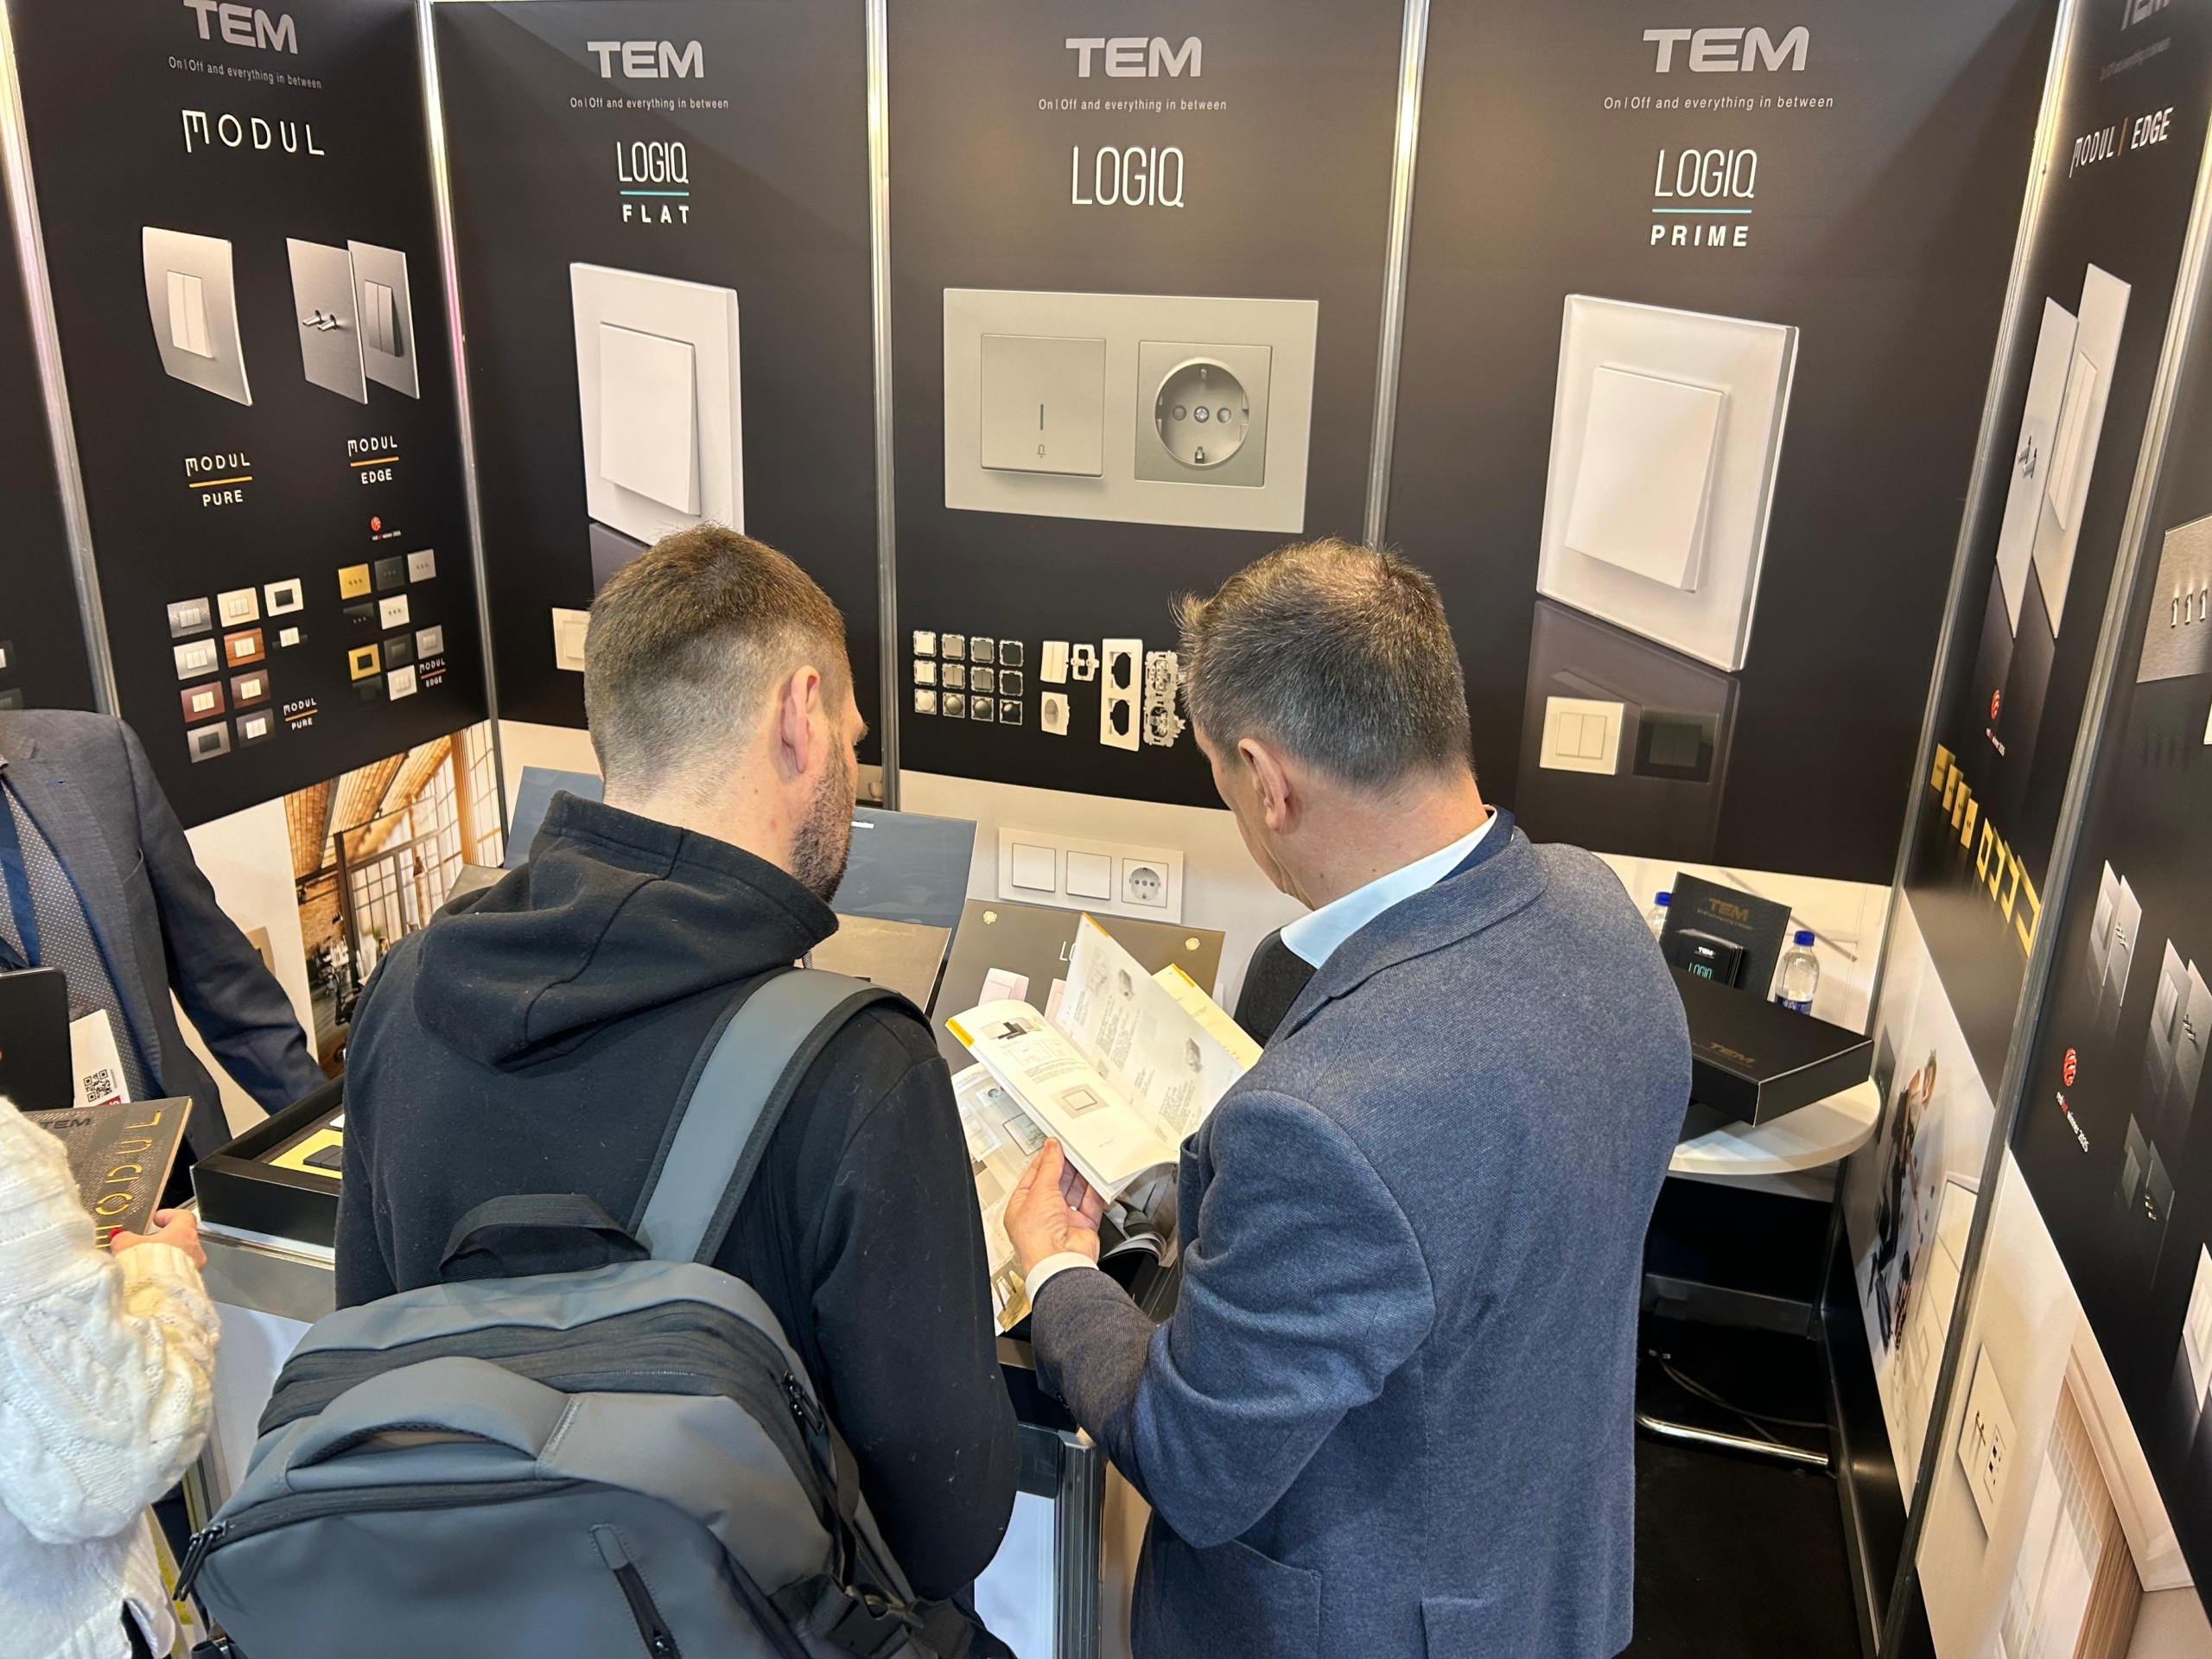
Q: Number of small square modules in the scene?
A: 12